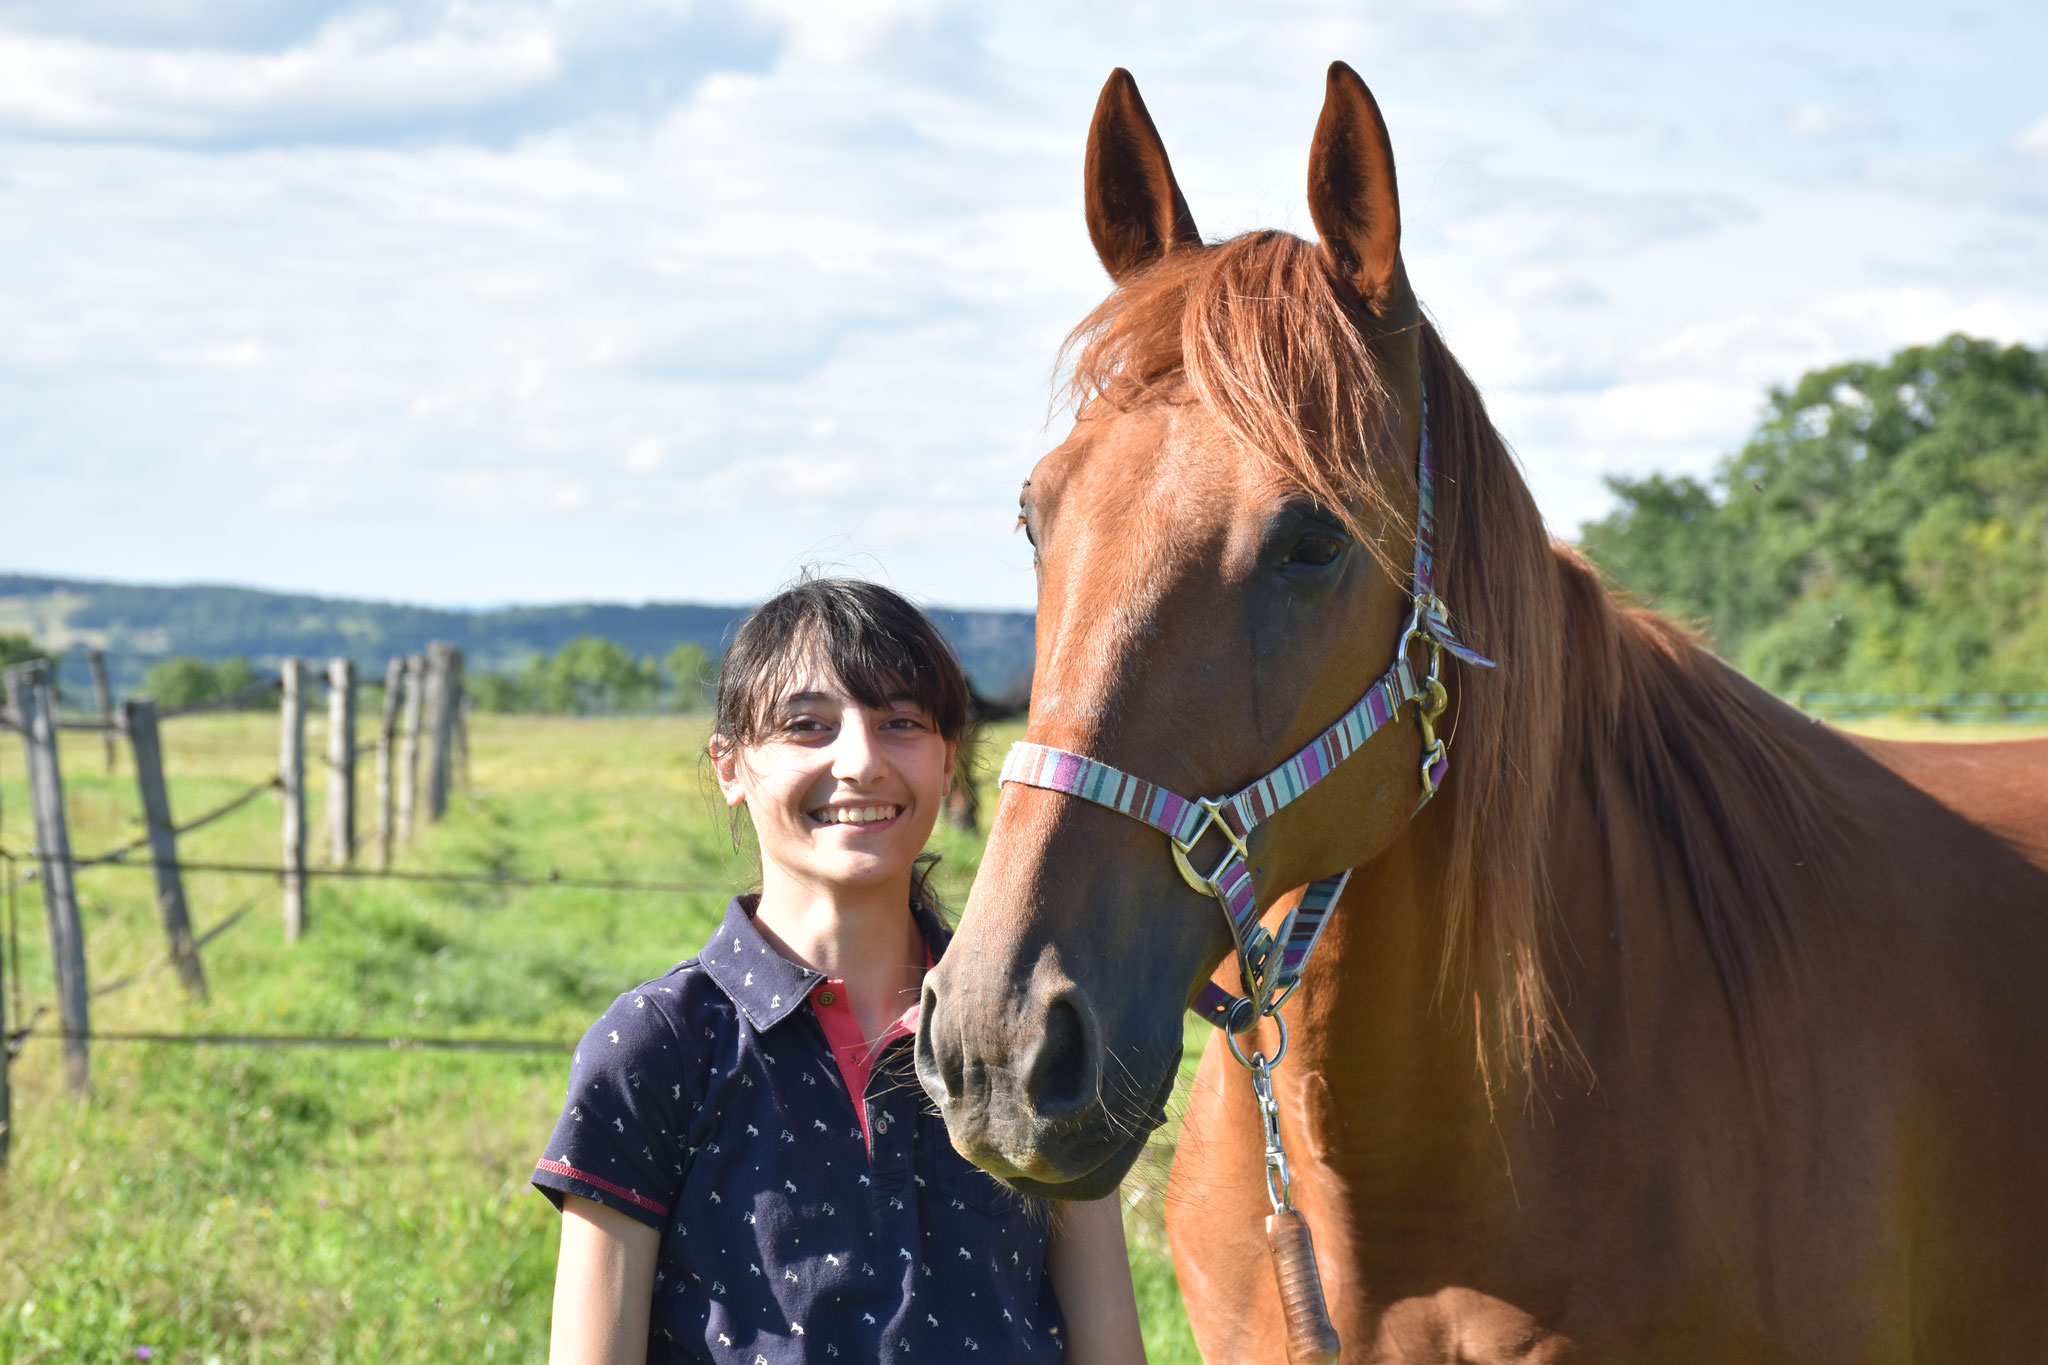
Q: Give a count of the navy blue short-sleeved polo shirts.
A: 1